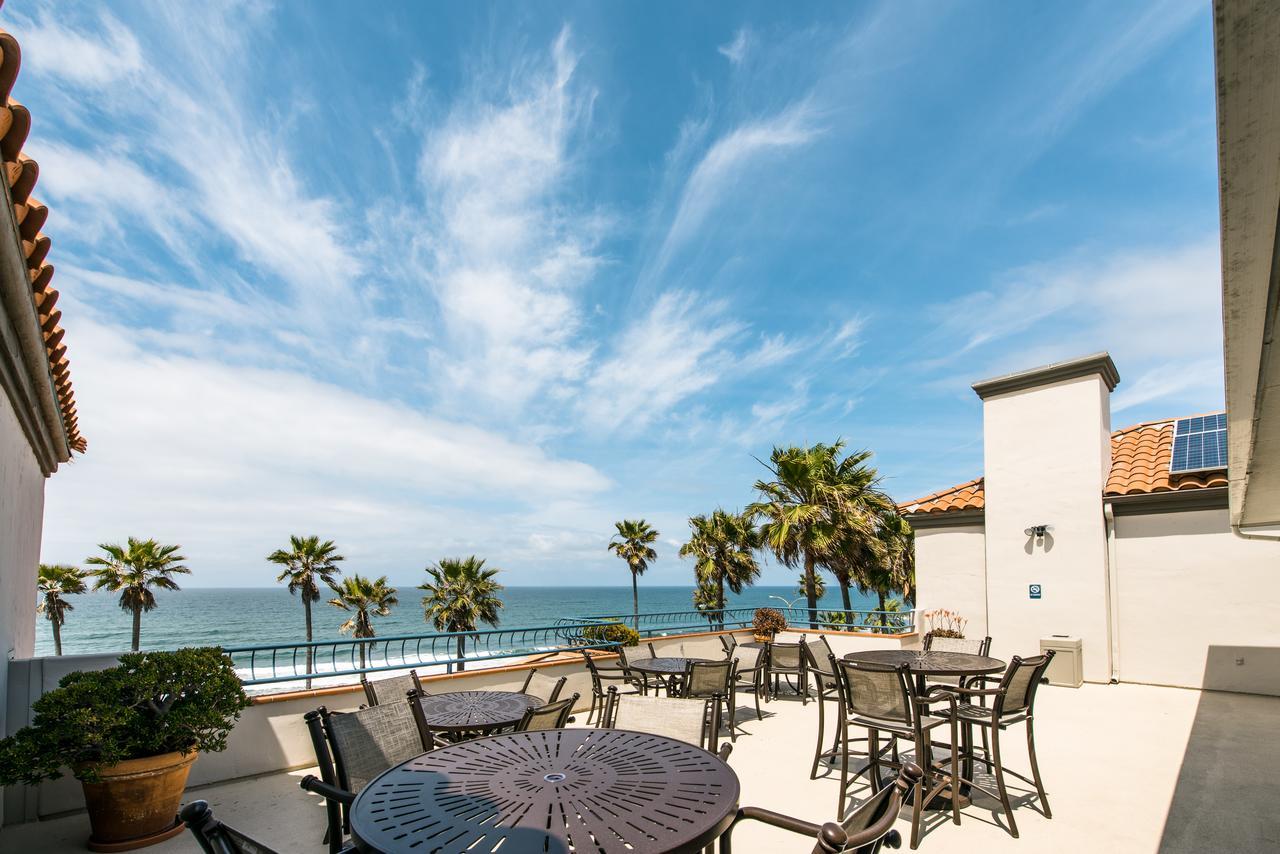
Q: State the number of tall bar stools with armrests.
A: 4